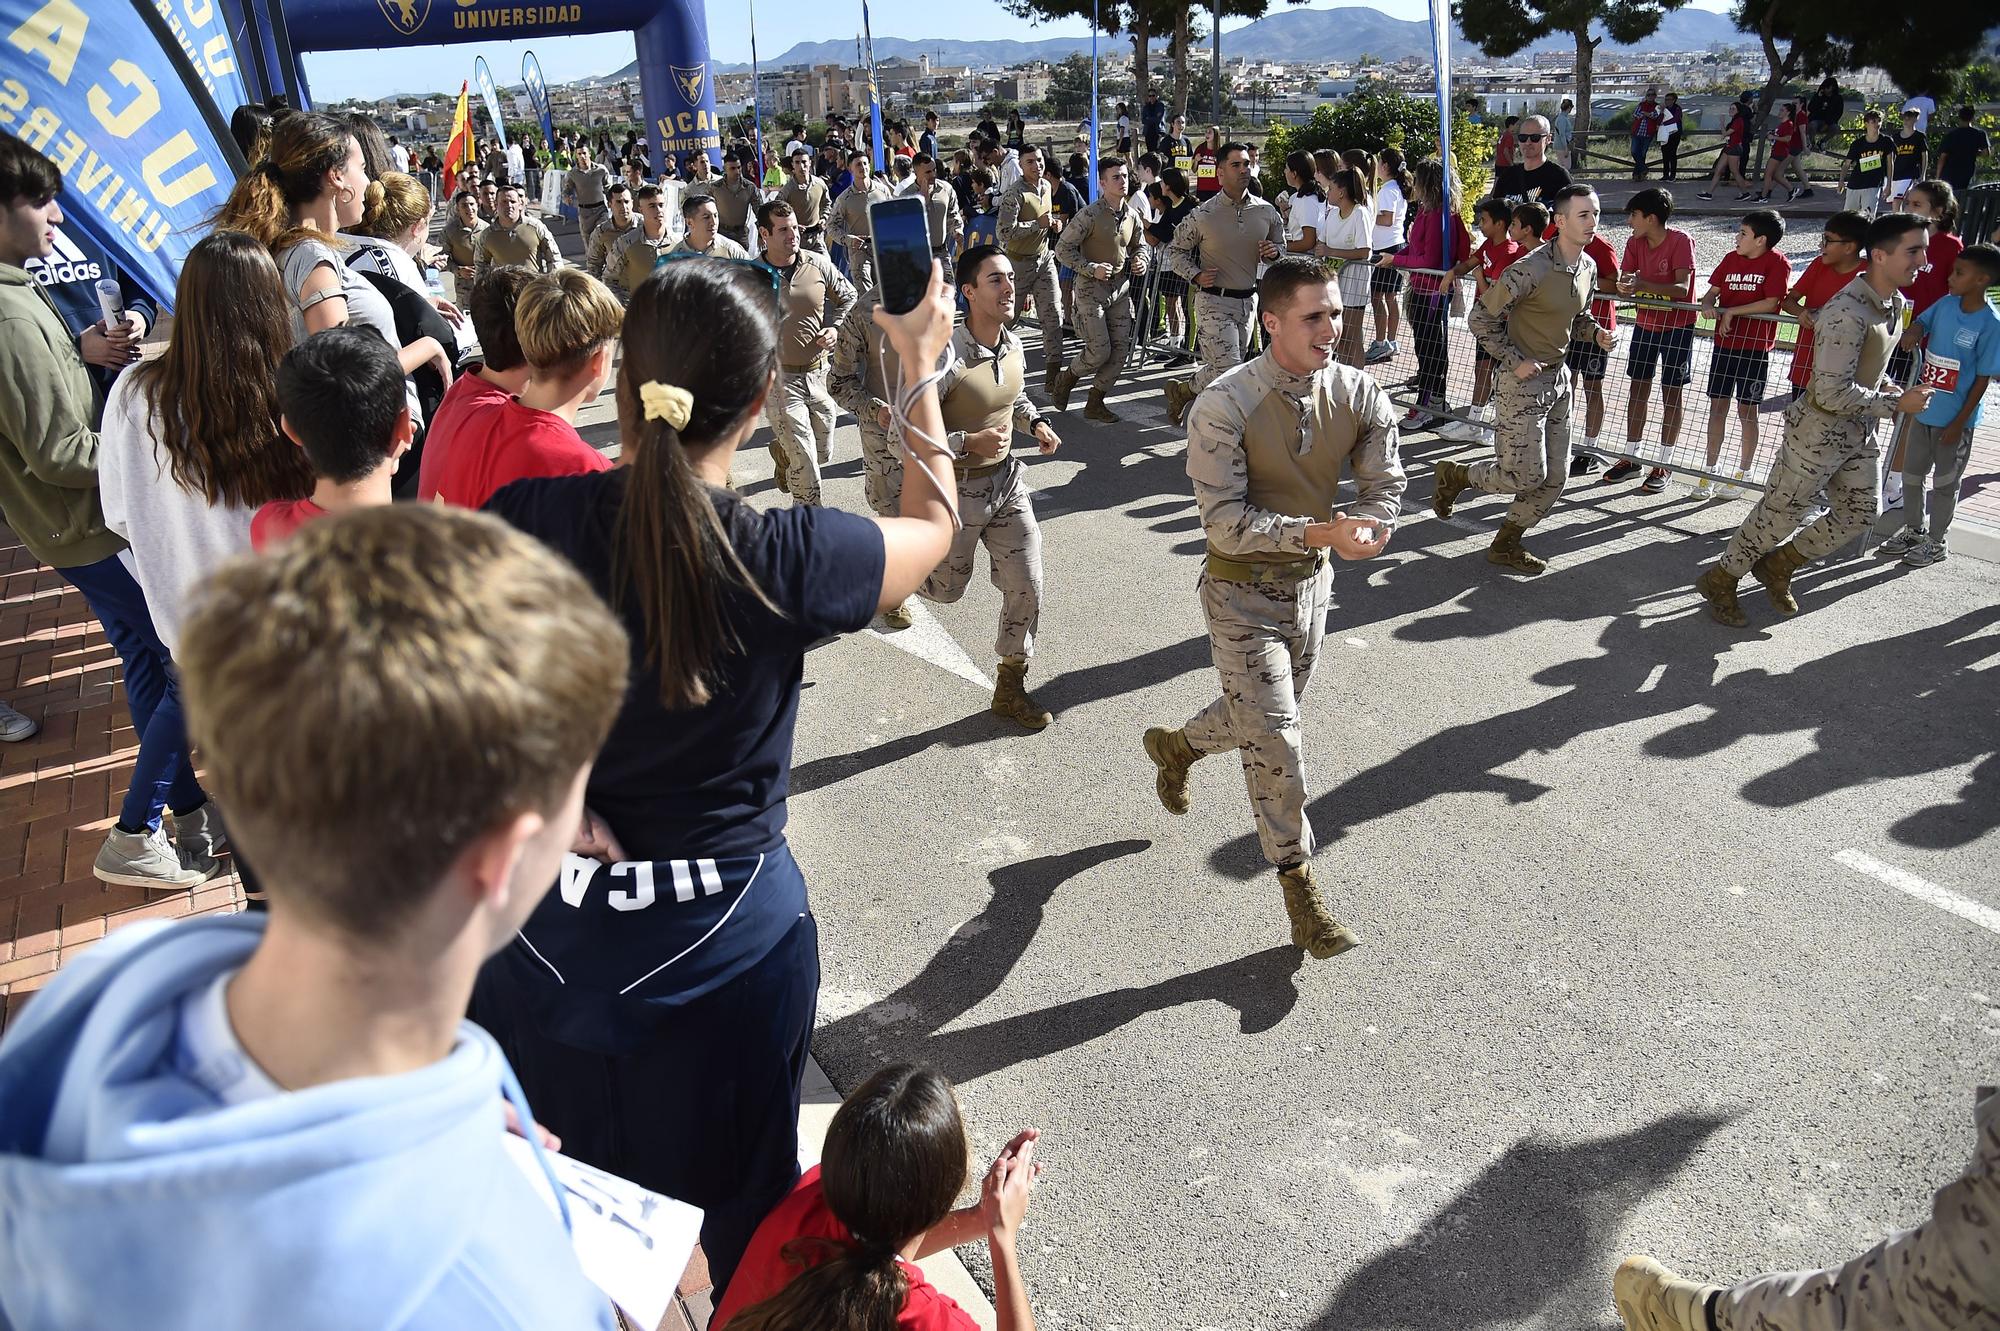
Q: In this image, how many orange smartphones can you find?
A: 0